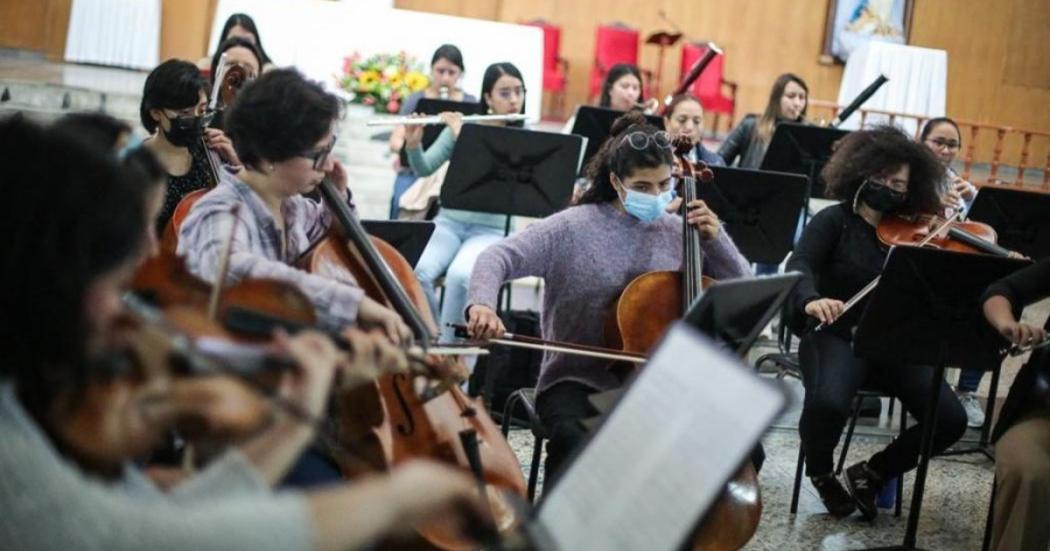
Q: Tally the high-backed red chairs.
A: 3